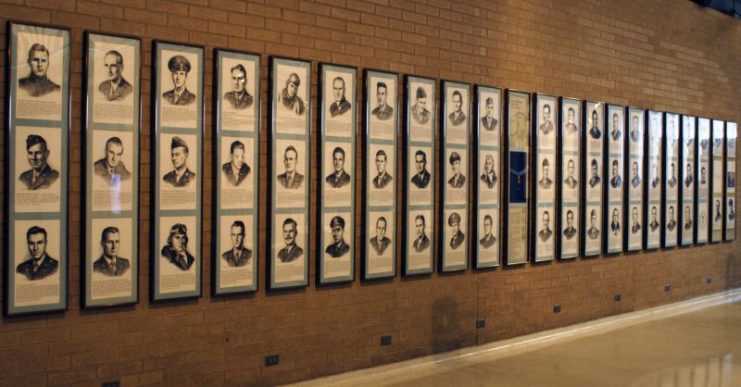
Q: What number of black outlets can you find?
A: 8